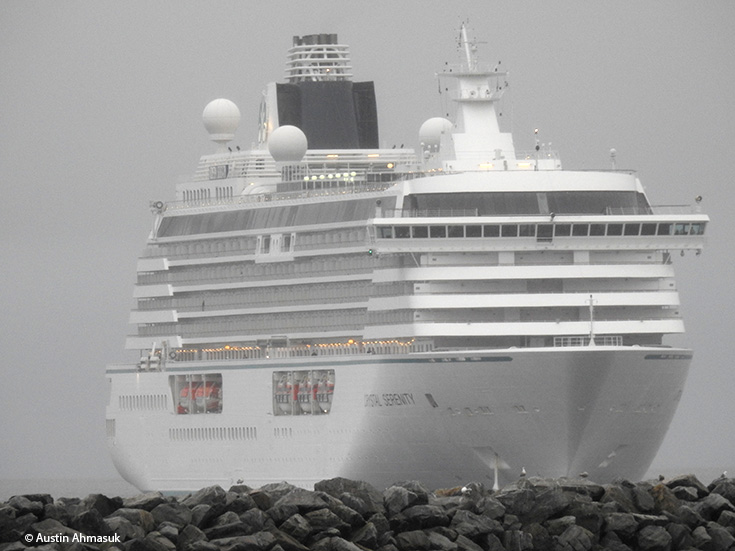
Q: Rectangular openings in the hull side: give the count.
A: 2